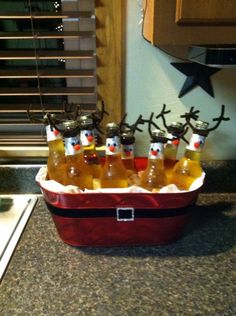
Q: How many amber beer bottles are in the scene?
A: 8